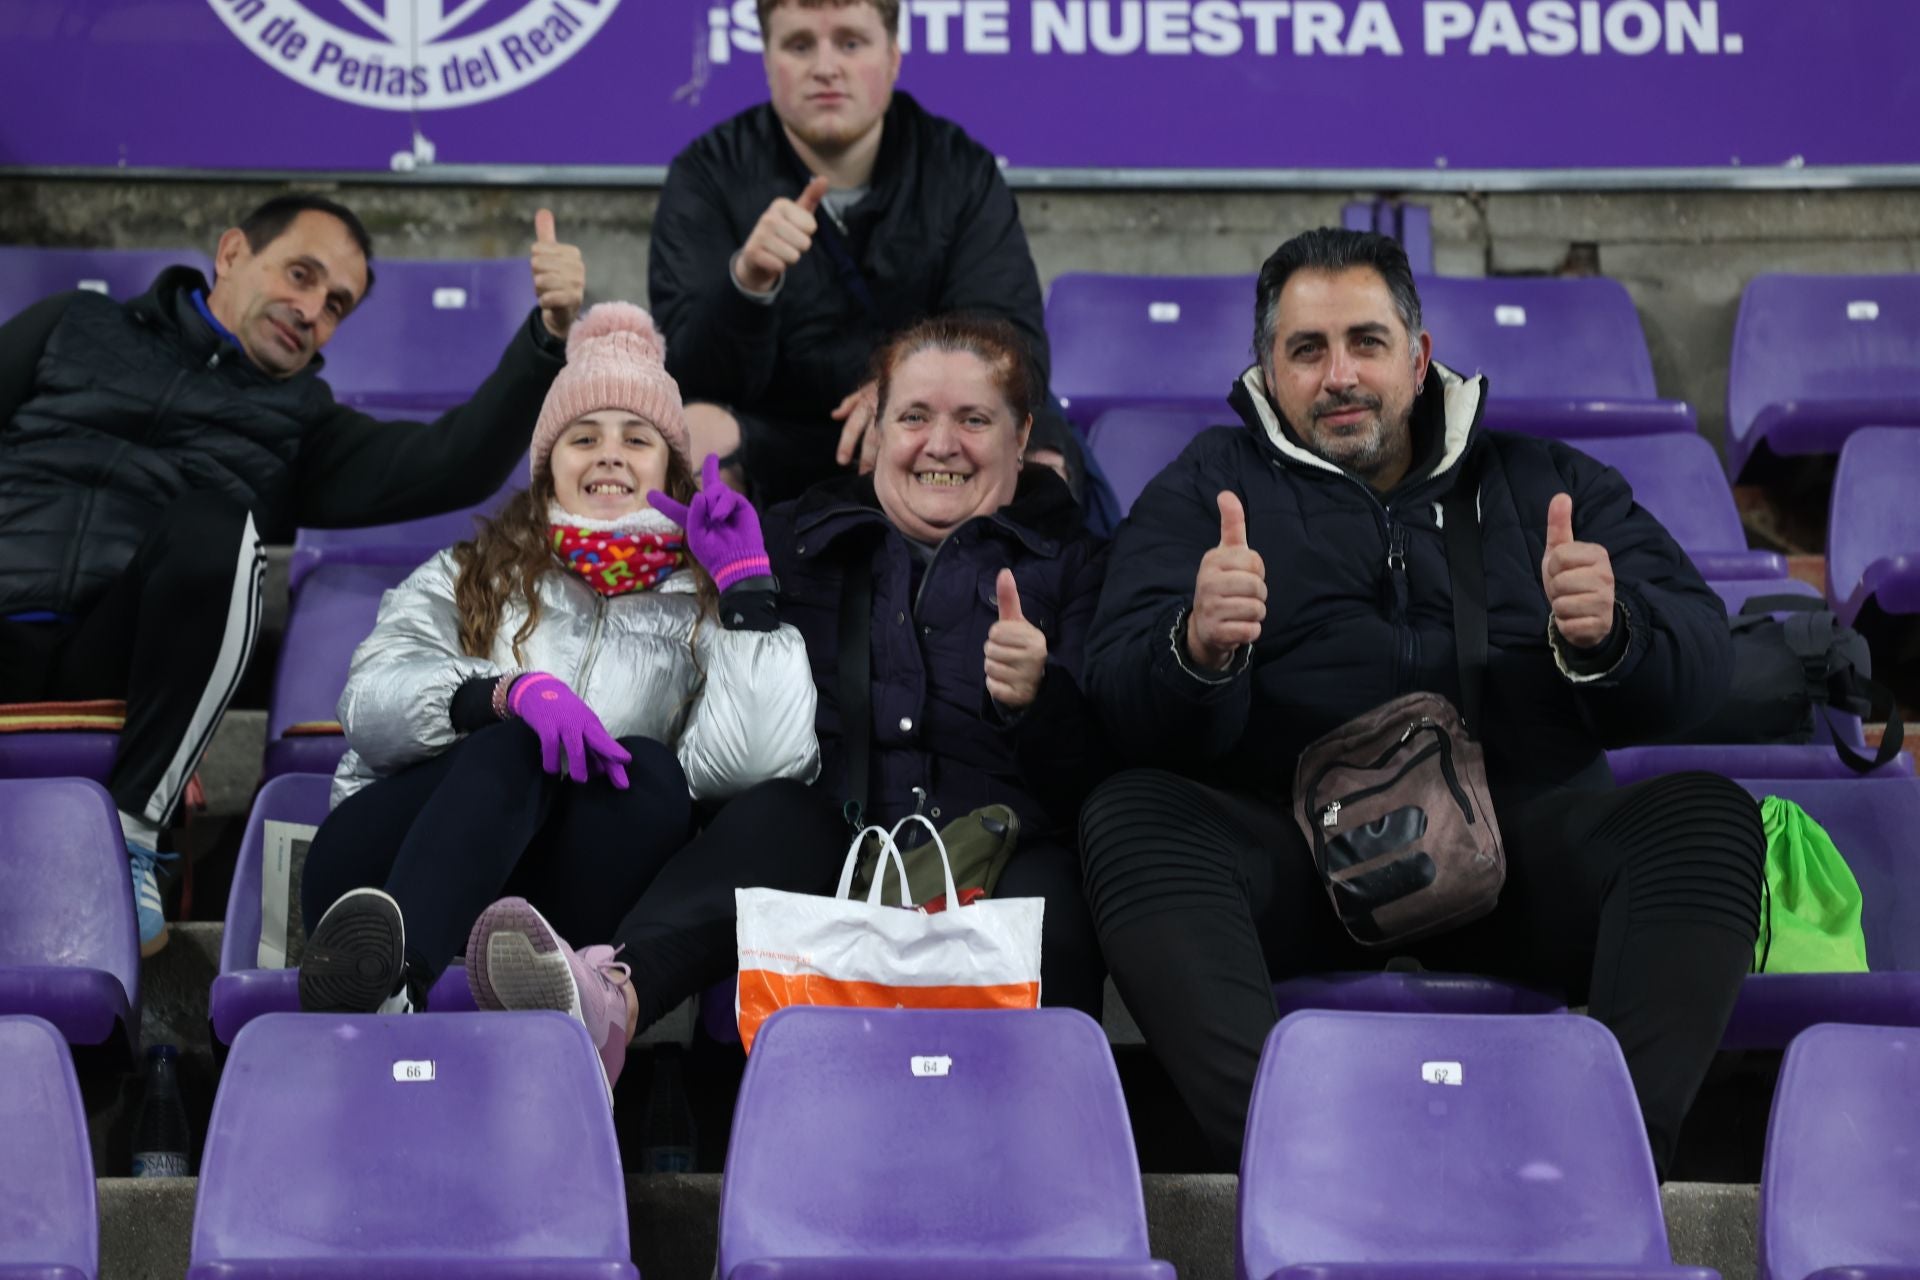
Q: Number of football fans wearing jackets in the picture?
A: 5